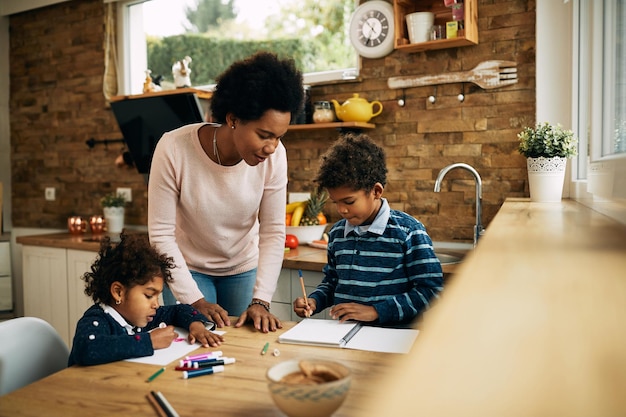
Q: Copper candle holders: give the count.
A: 2